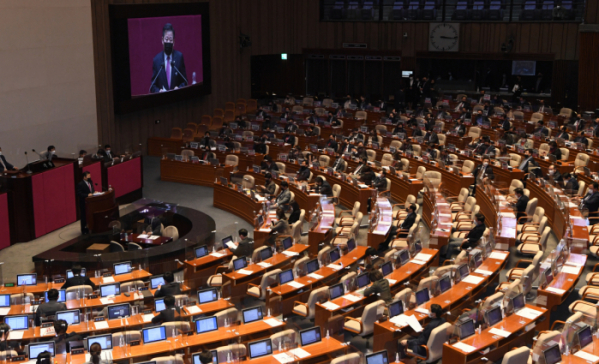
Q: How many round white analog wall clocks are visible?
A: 1